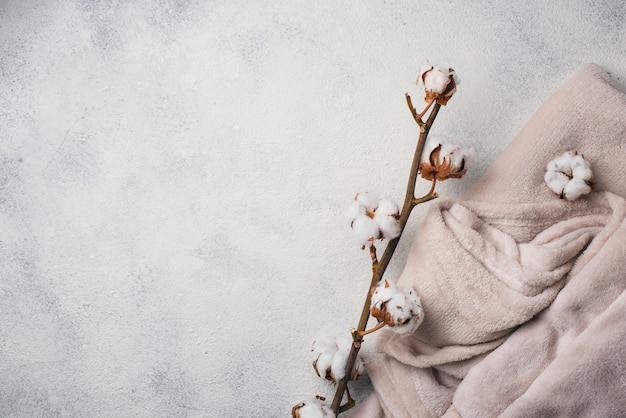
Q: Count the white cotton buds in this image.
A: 7